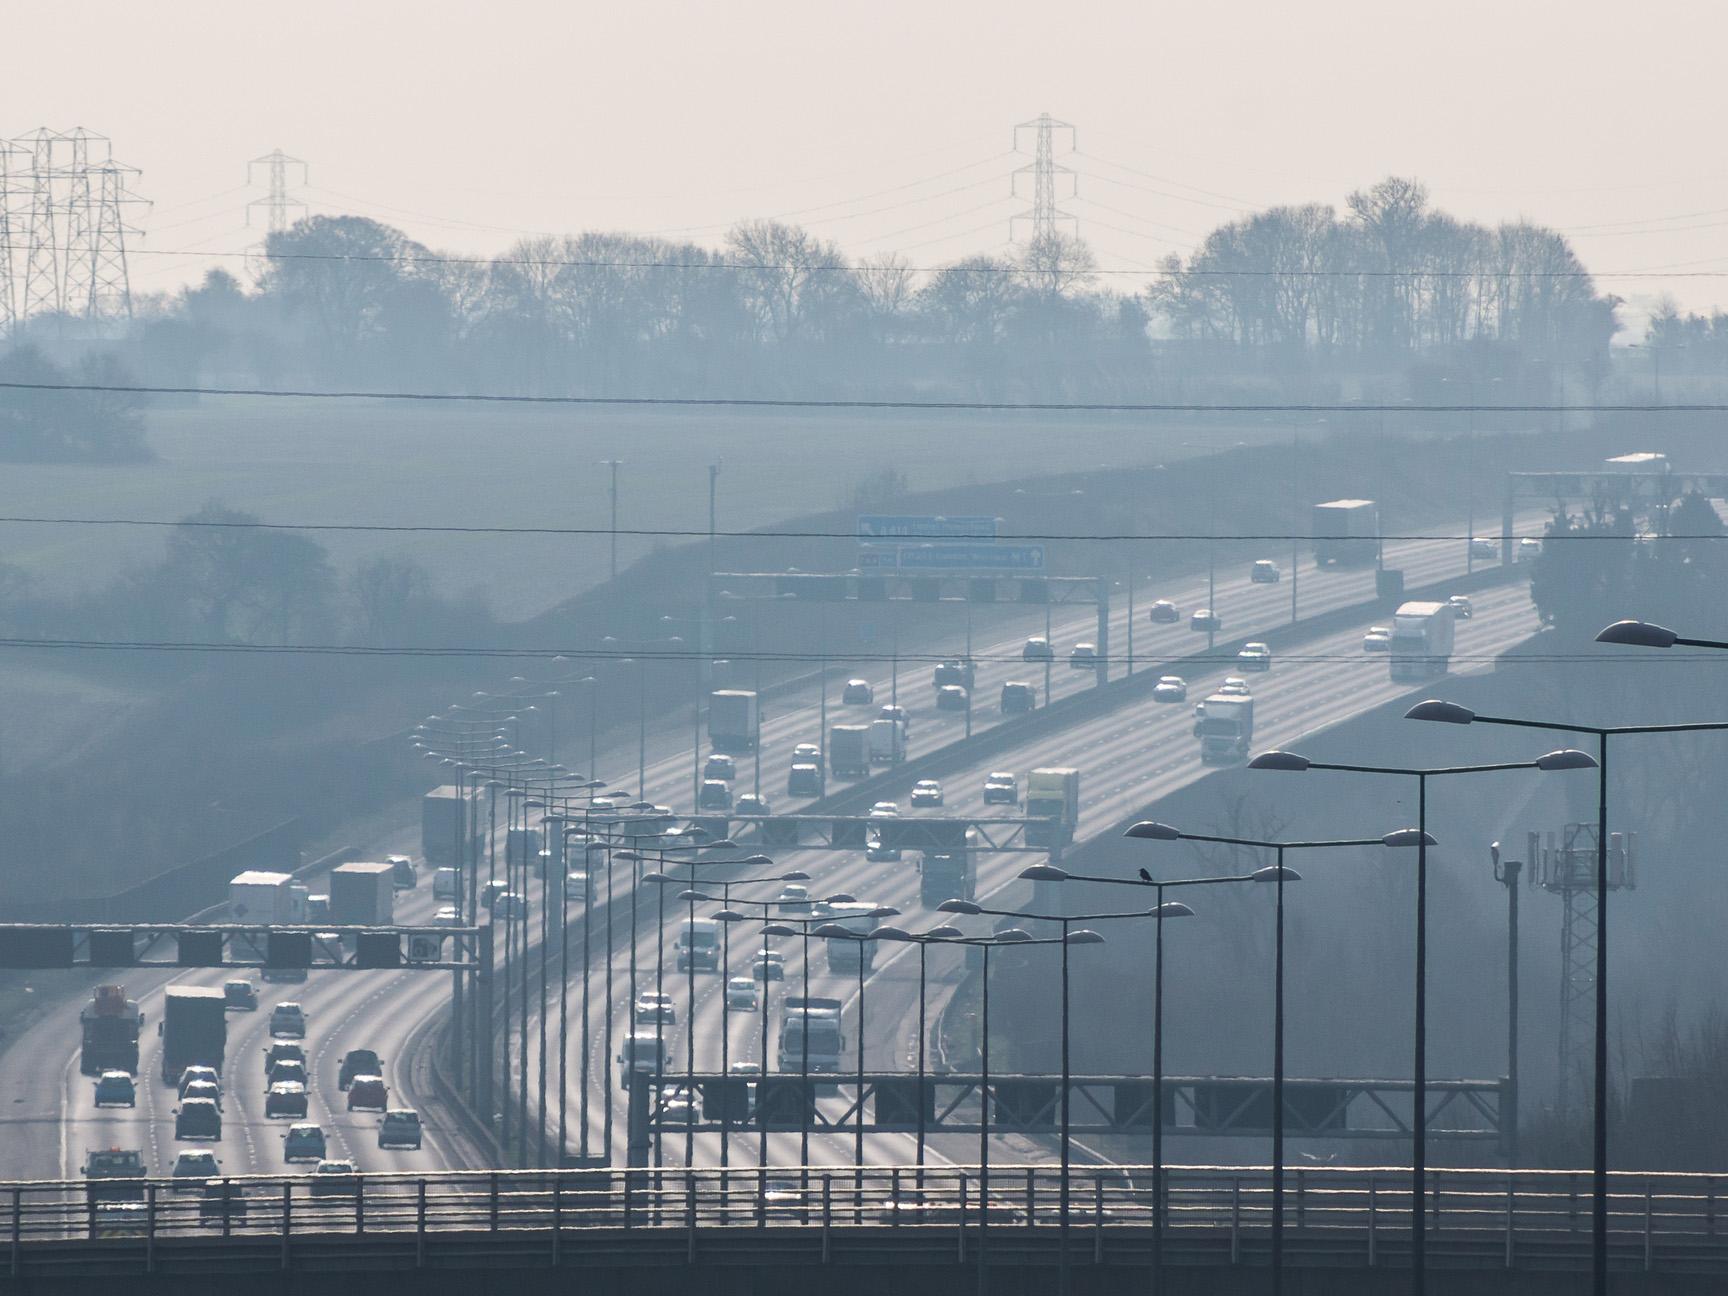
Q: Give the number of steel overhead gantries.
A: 5